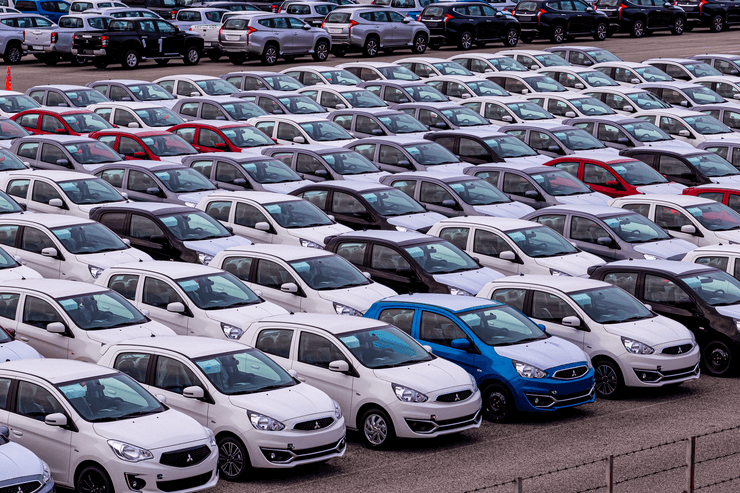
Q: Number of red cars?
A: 5